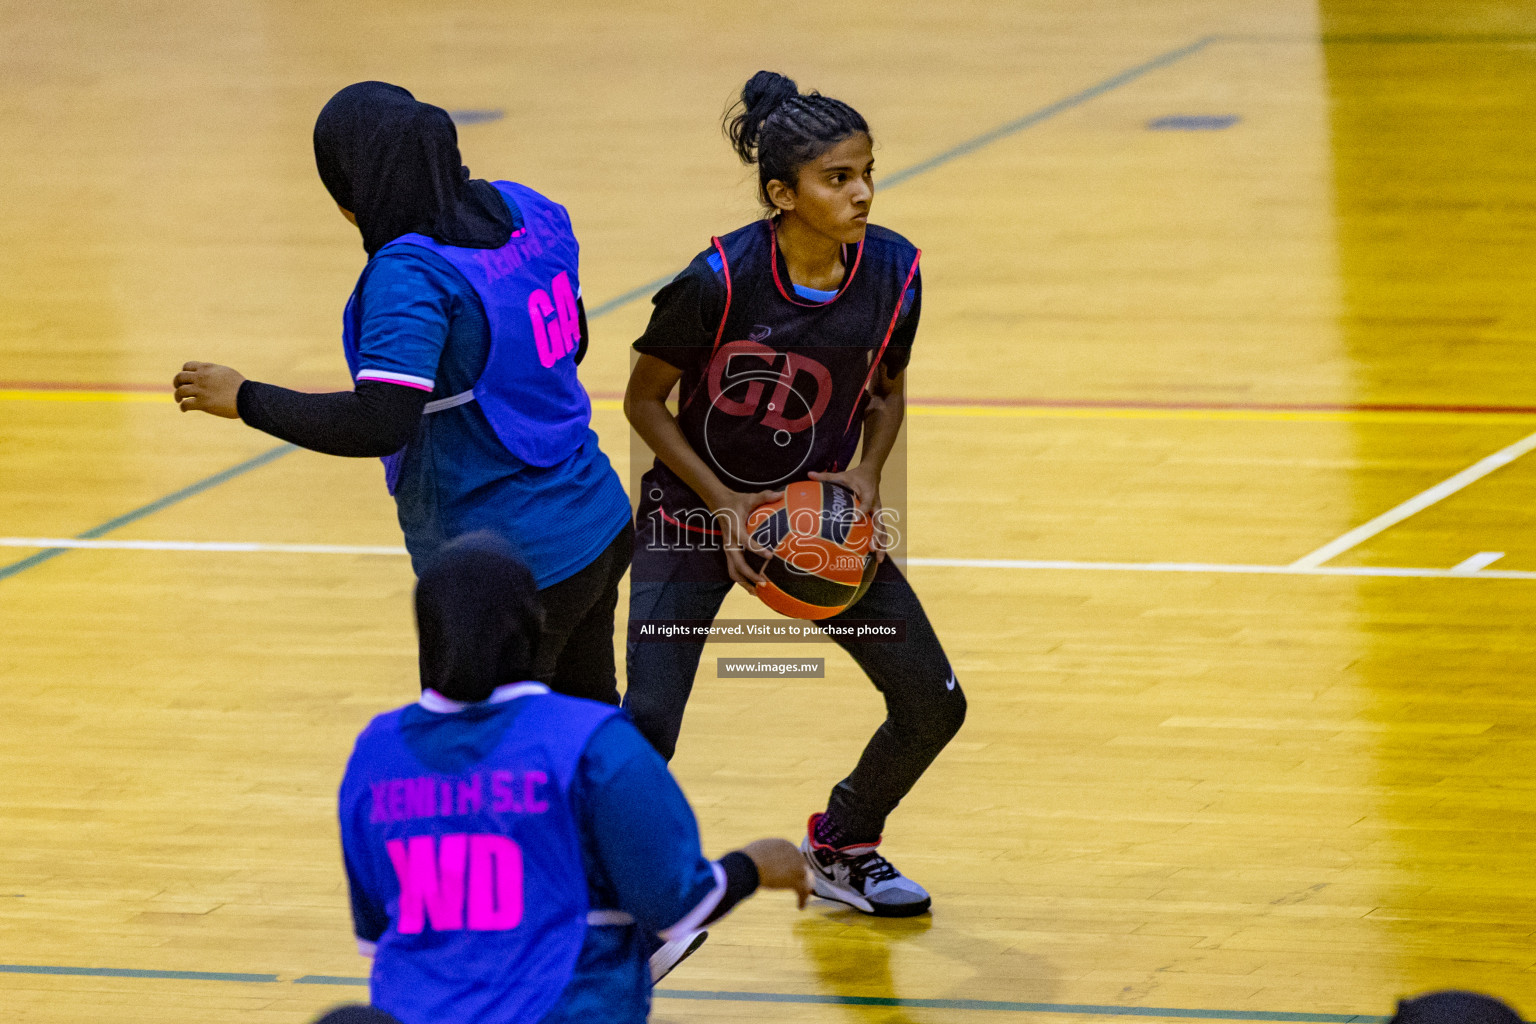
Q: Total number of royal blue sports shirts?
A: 2